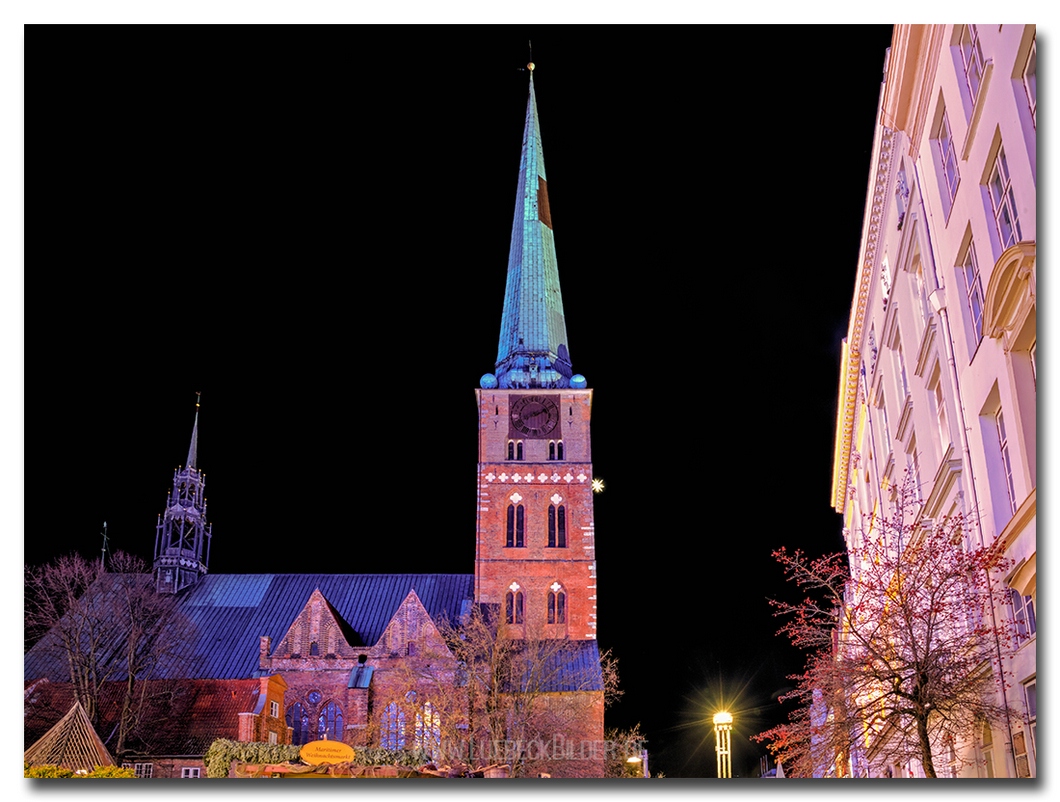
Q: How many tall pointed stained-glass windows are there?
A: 4